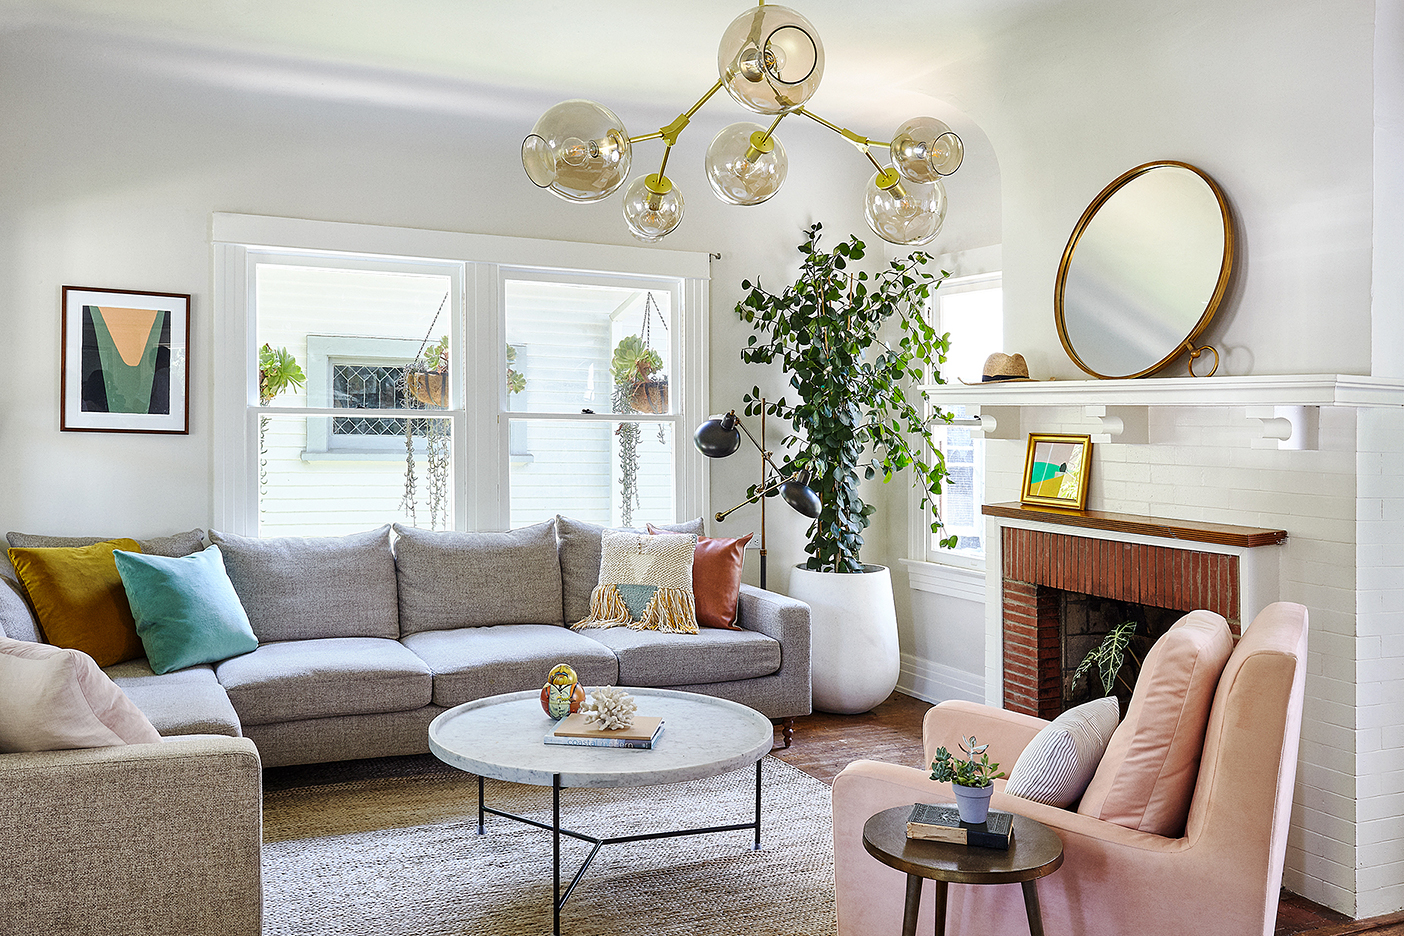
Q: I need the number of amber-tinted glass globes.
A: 6